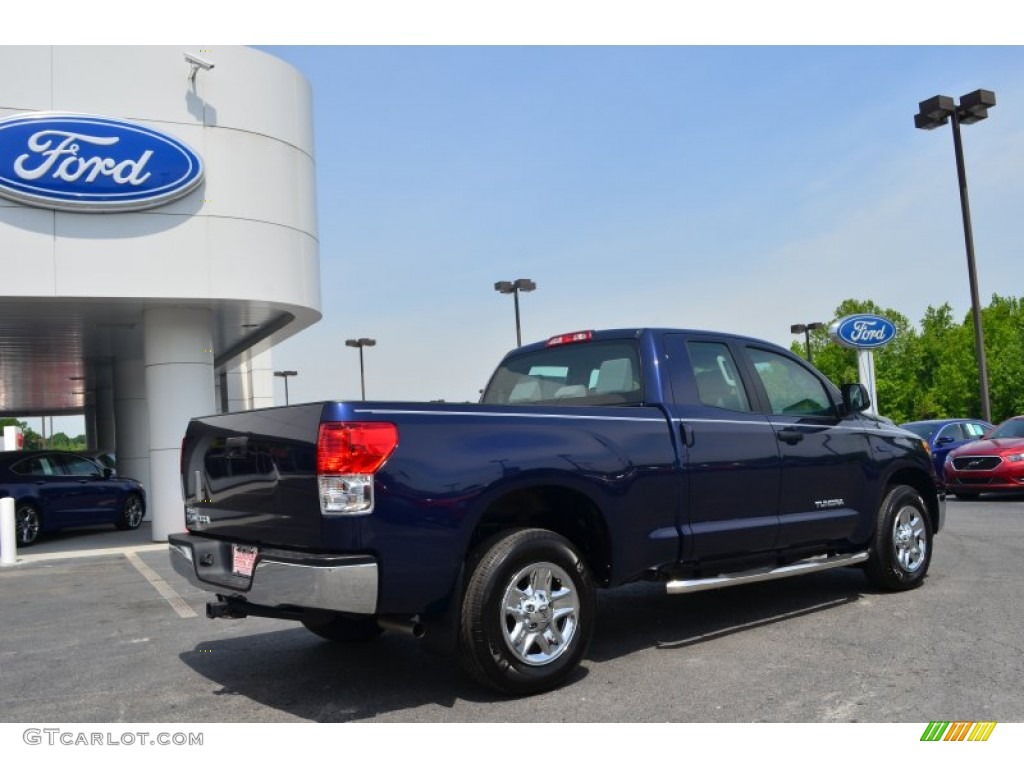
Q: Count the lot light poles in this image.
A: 5